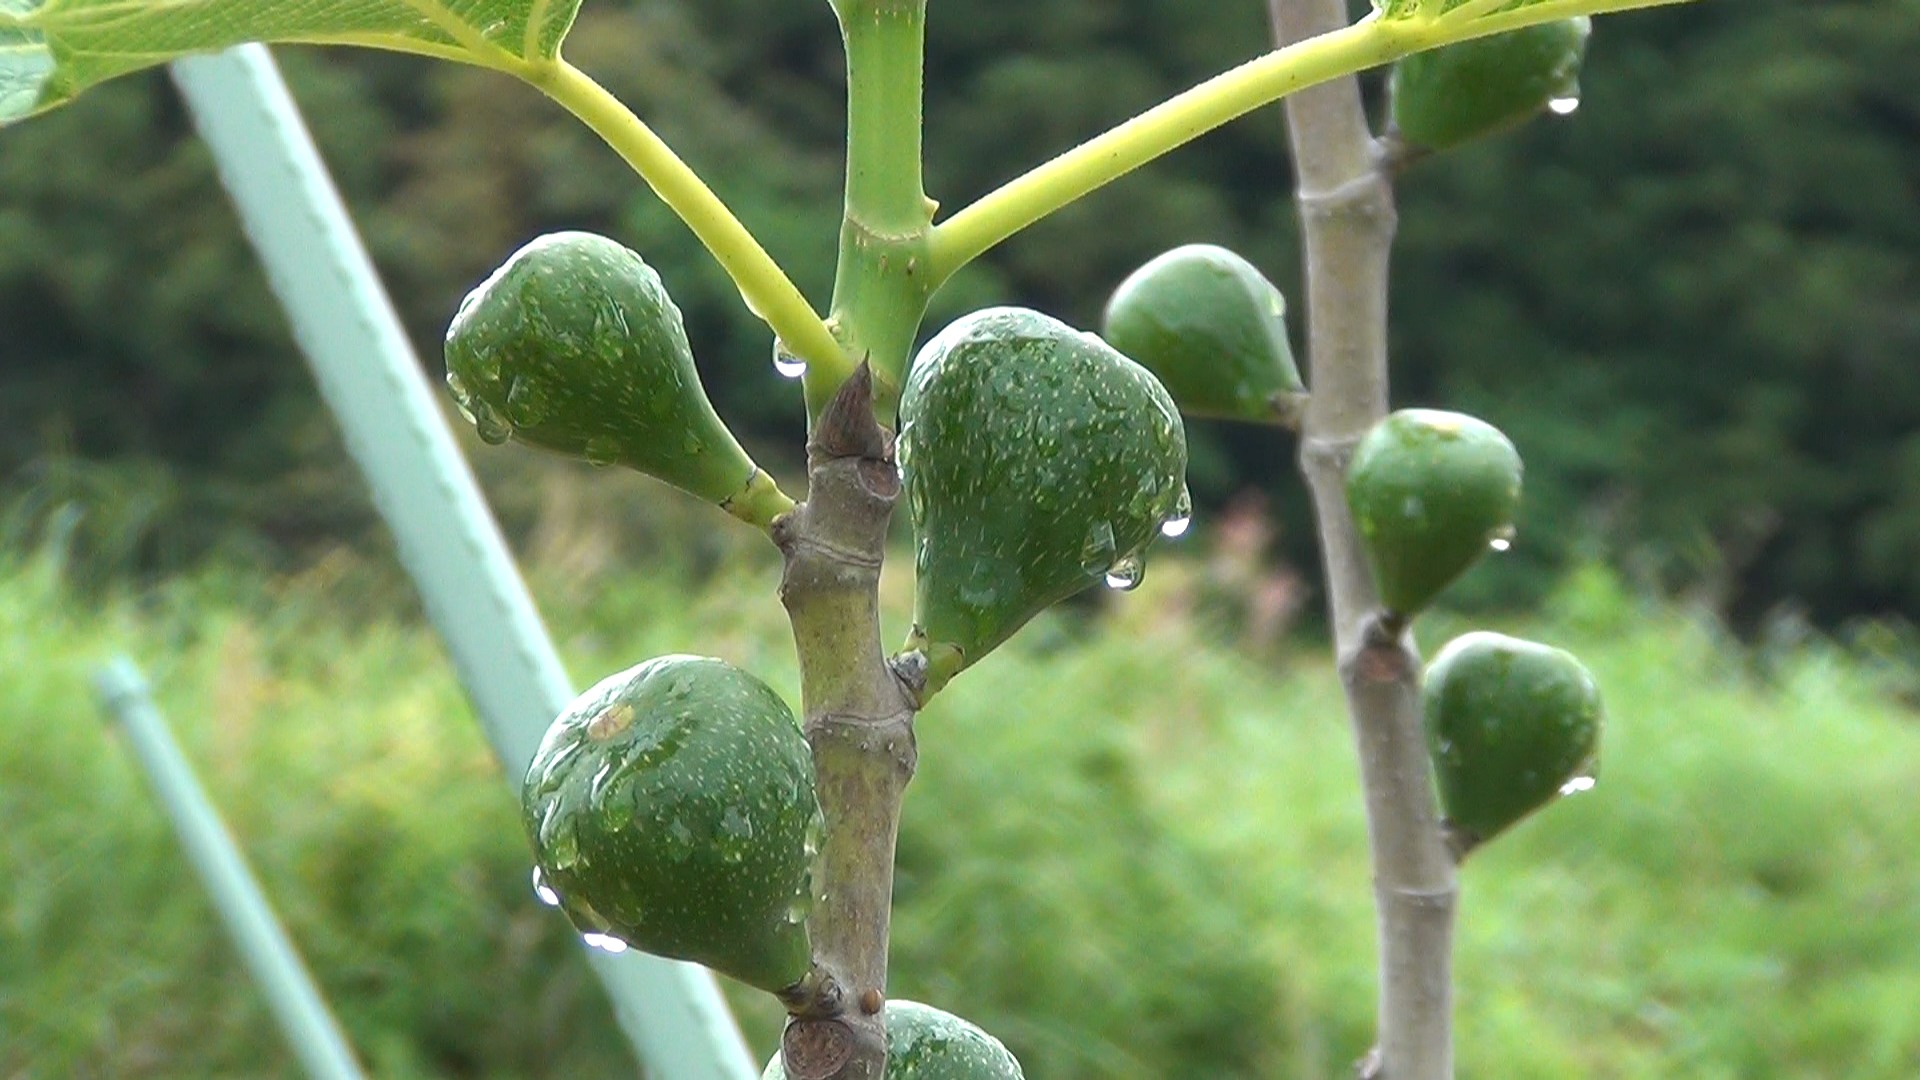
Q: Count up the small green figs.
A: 8